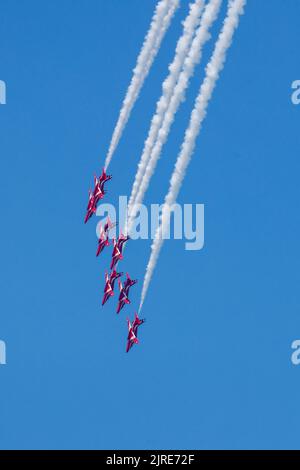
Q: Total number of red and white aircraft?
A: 7